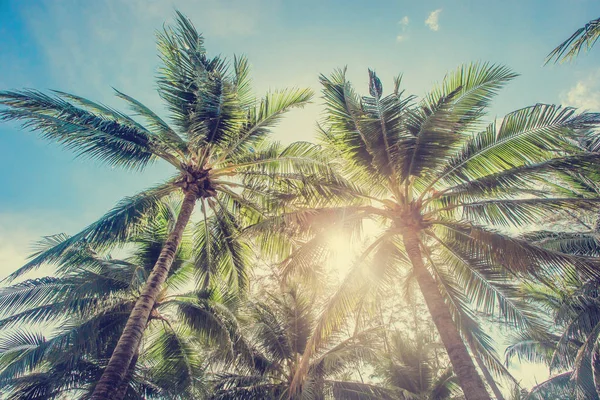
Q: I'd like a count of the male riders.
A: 0